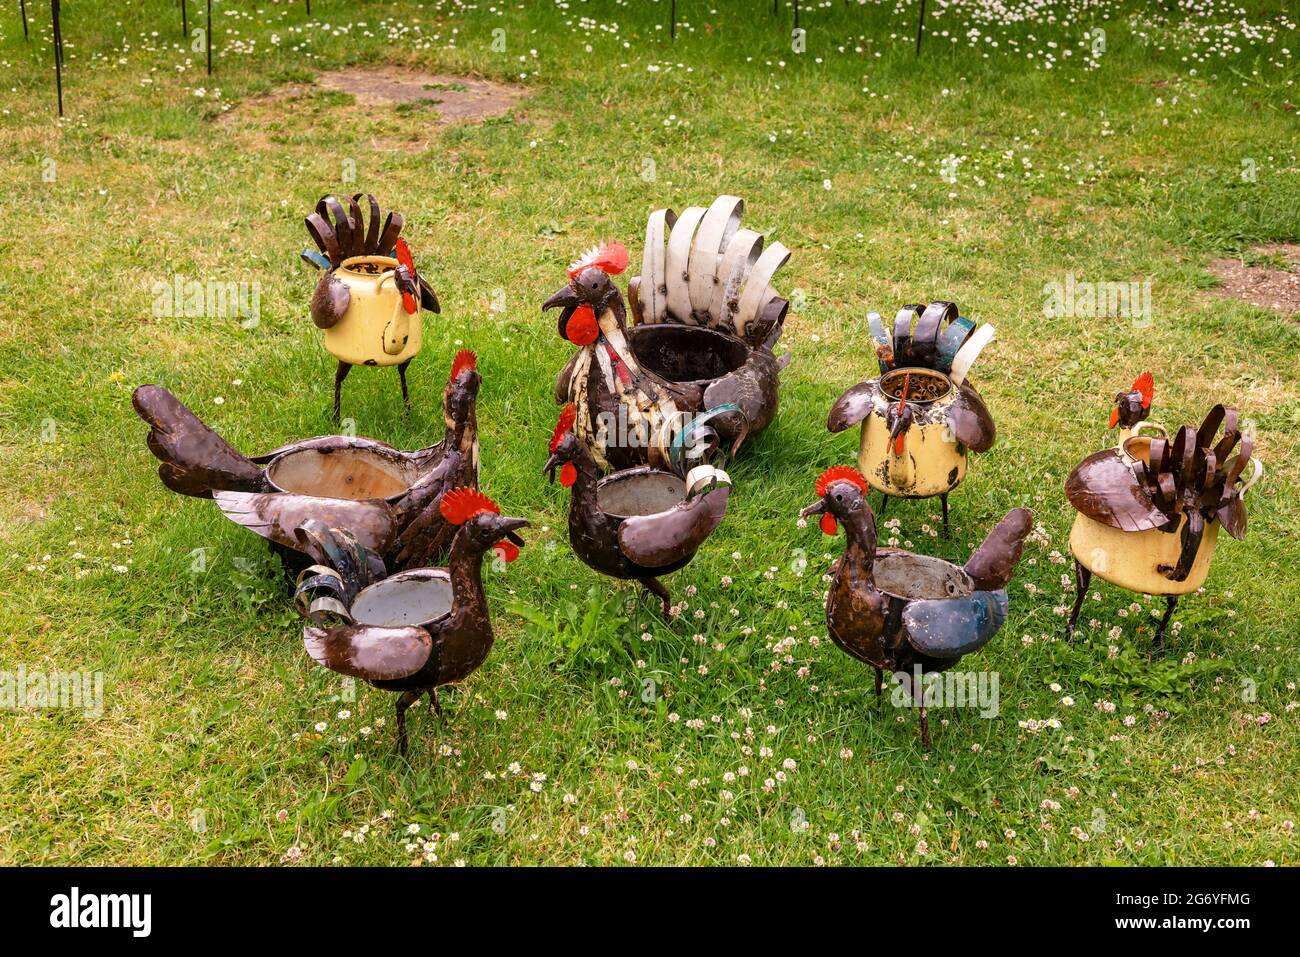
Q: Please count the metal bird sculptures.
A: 8